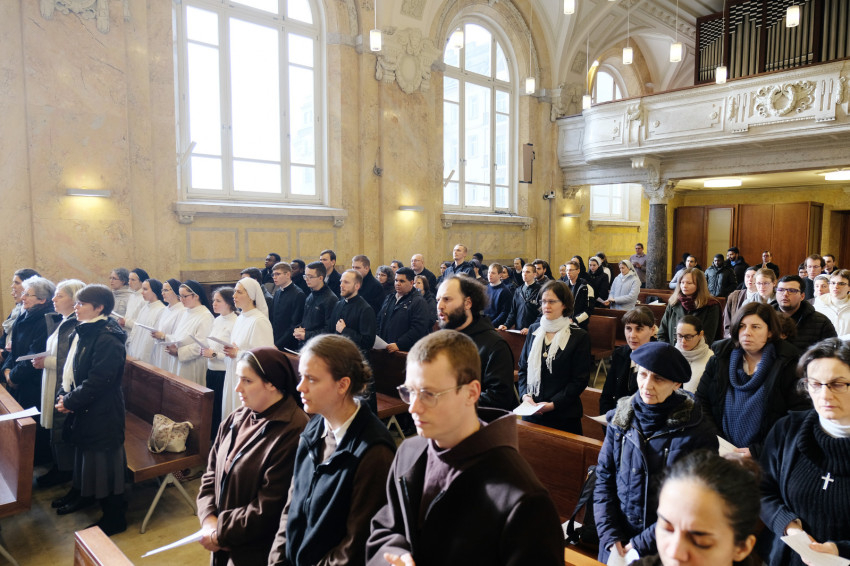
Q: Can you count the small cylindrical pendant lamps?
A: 9